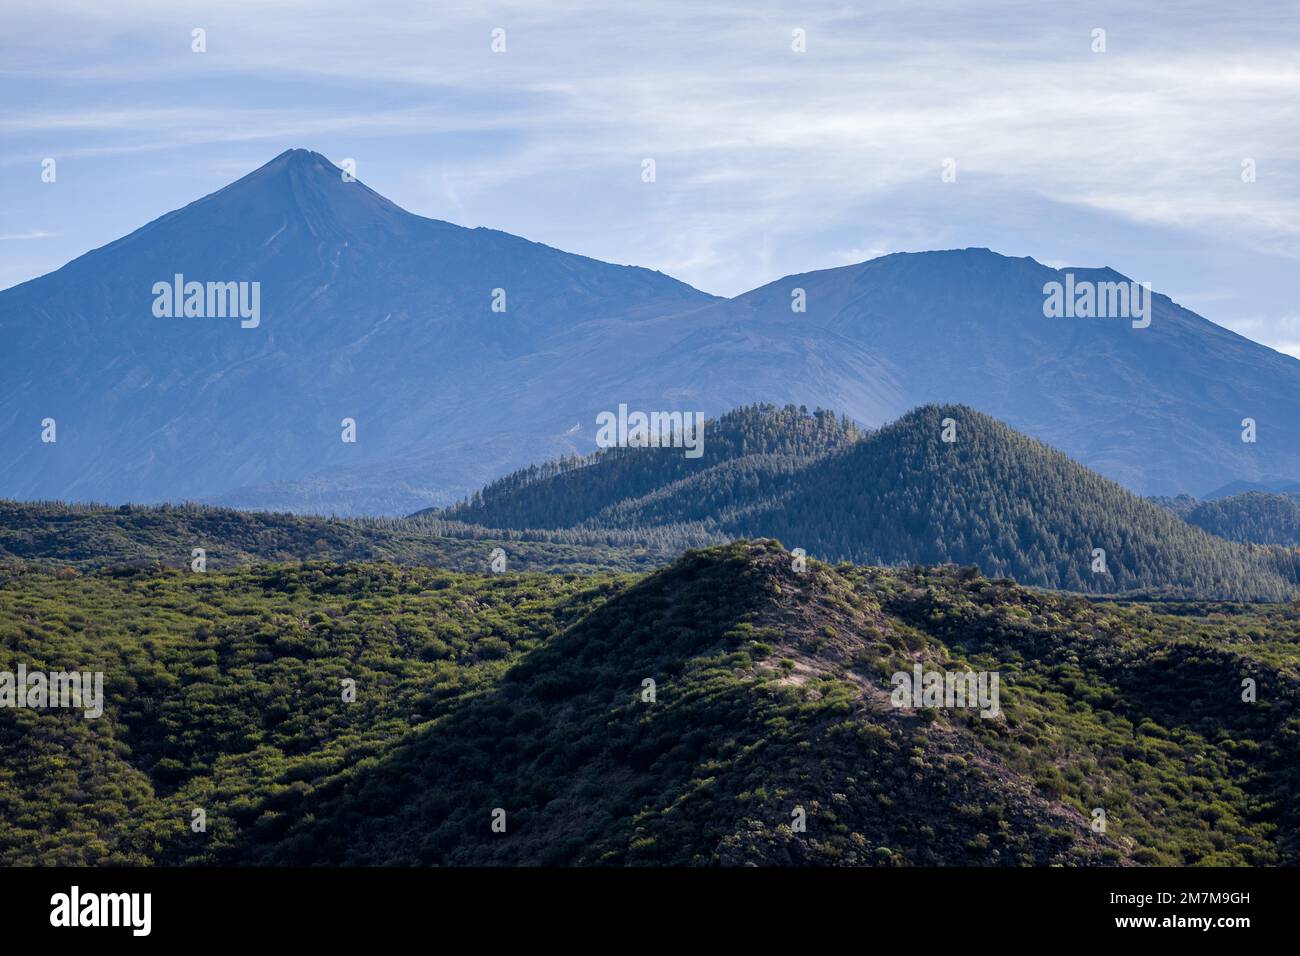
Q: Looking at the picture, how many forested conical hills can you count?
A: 2